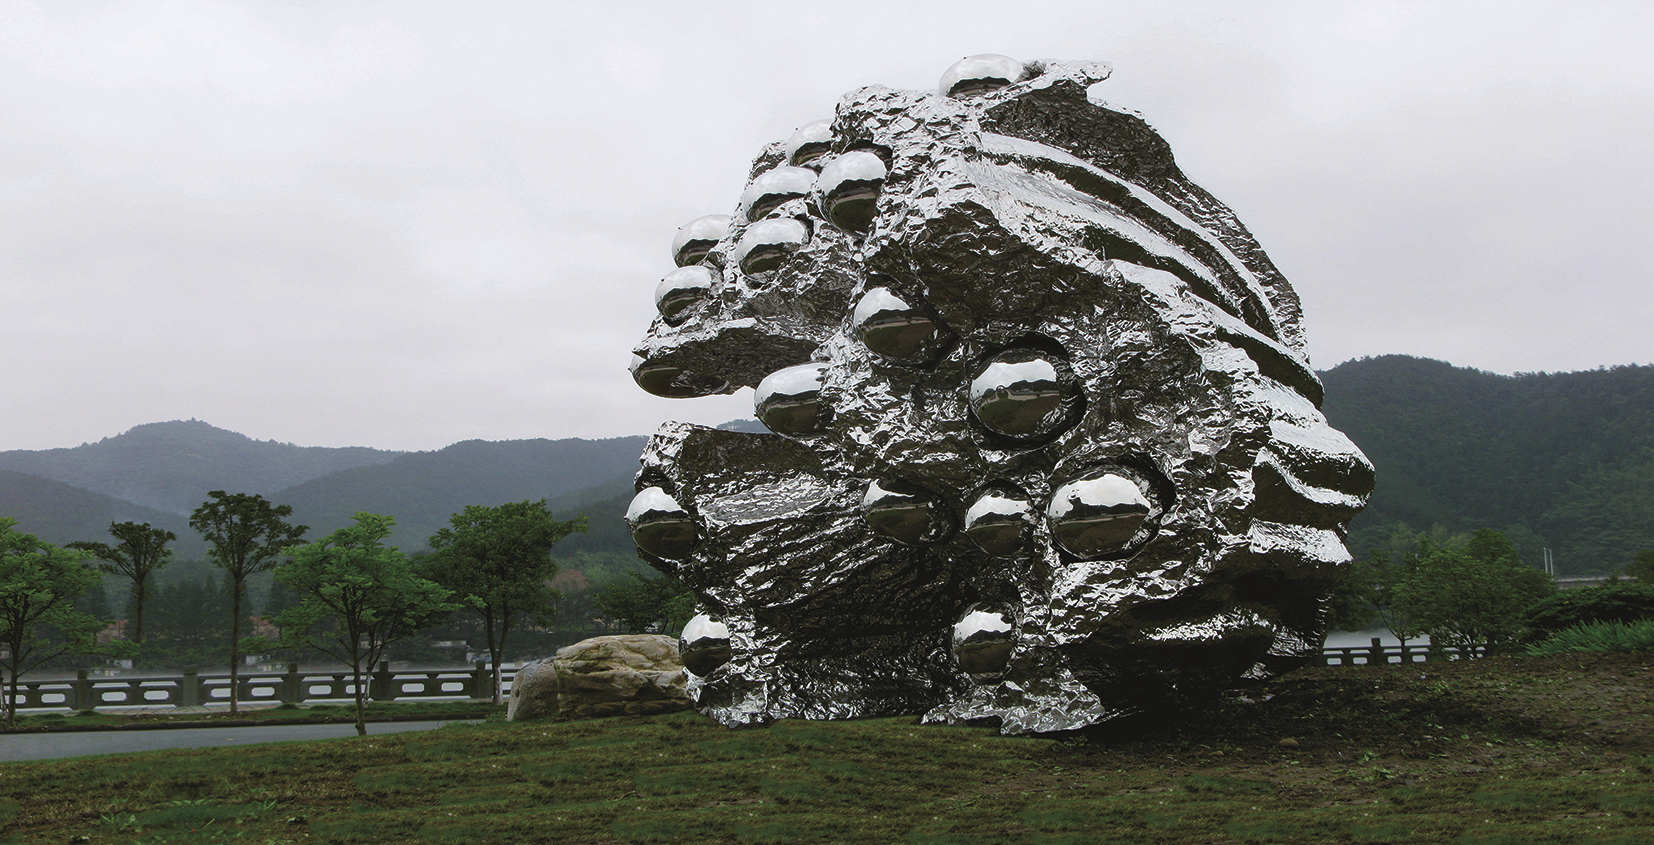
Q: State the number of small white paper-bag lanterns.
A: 0